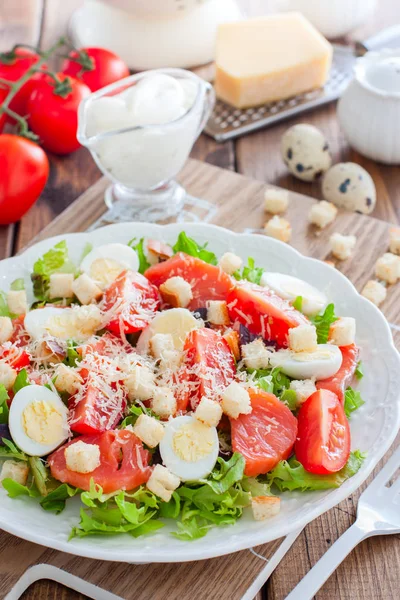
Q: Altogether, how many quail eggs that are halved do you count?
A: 7